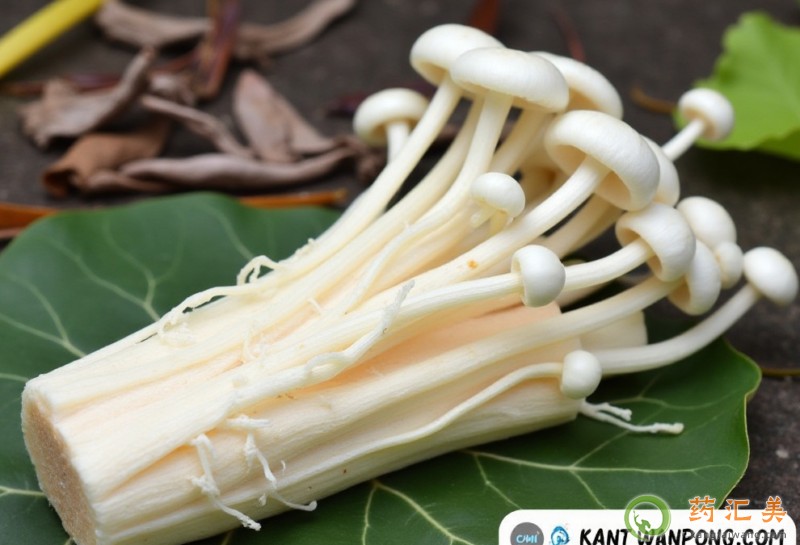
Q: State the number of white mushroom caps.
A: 15